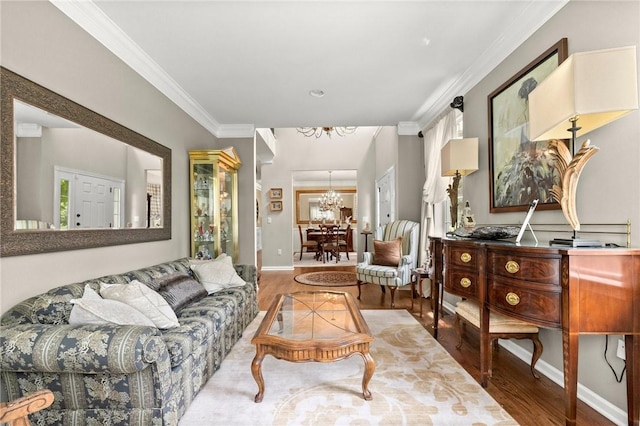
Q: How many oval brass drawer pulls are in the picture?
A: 4